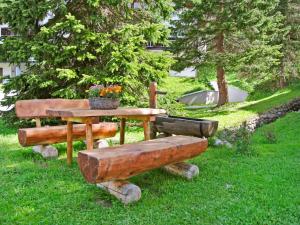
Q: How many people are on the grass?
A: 0